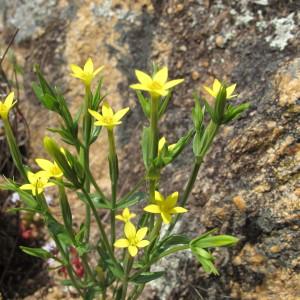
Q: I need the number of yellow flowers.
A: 11